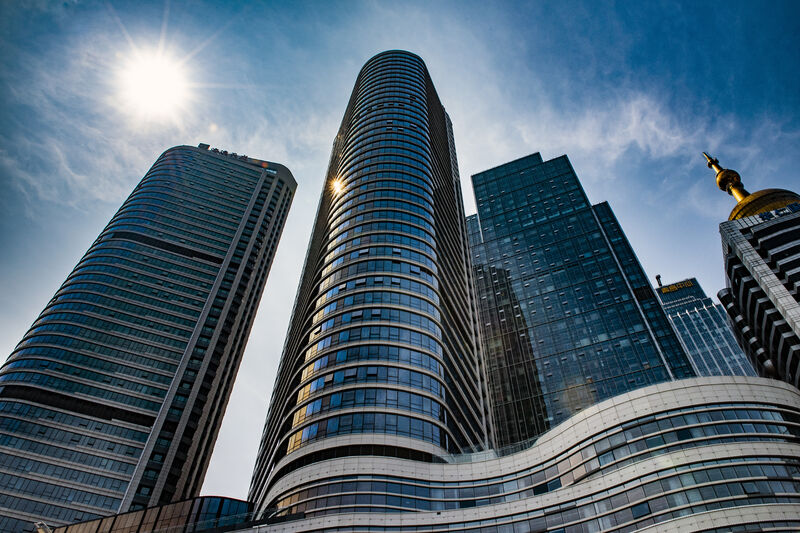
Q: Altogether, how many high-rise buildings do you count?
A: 5